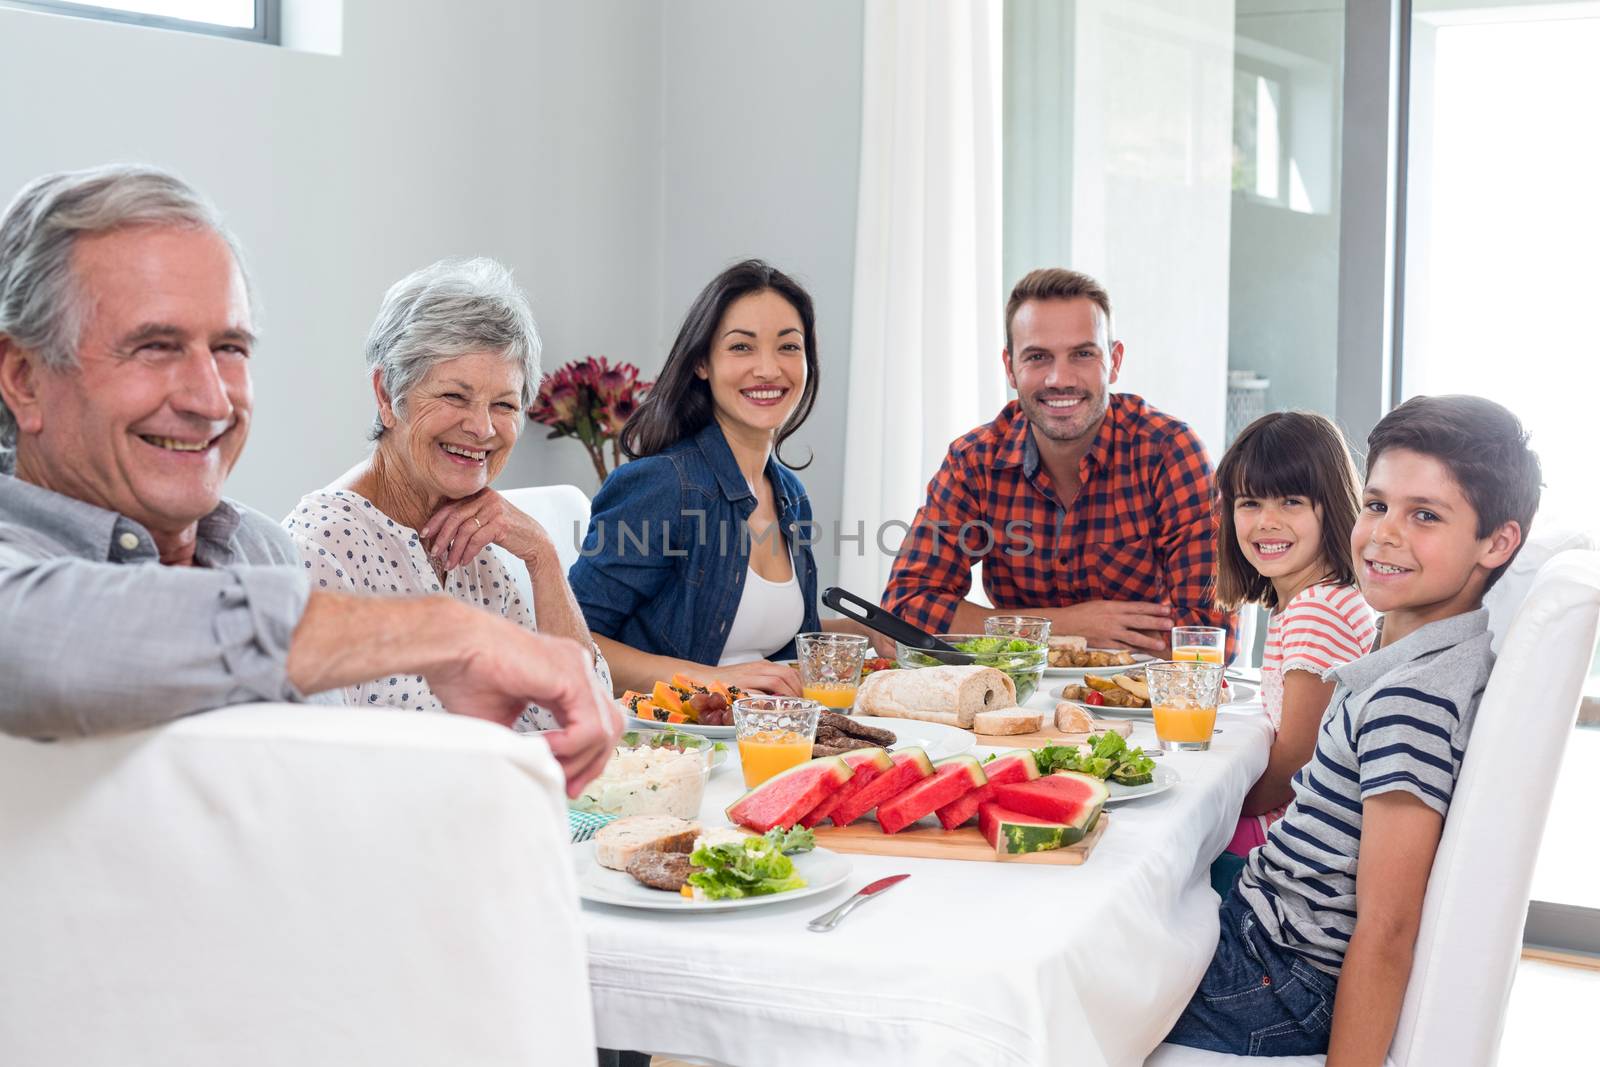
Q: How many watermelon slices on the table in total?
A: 7